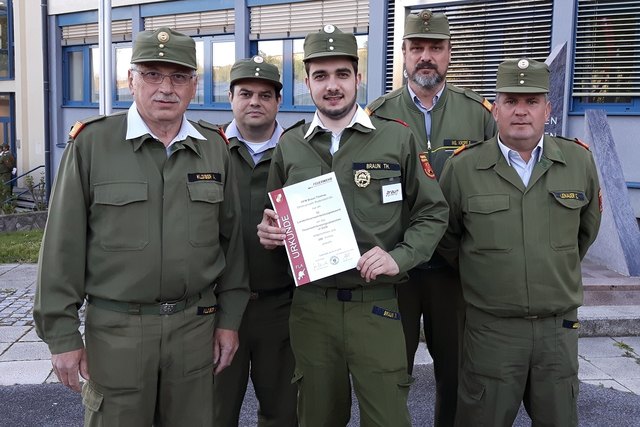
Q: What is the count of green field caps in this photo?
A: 5